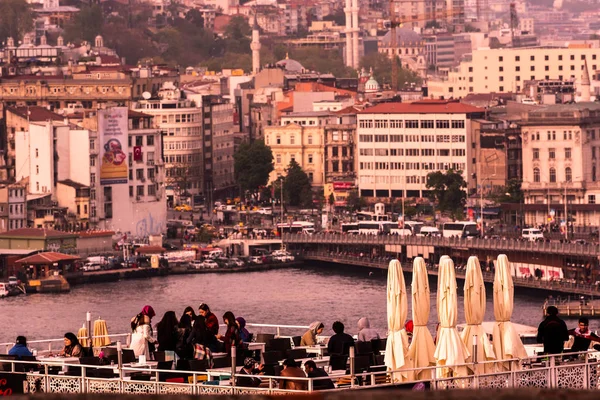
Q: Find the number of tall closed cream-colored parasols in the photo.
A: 5